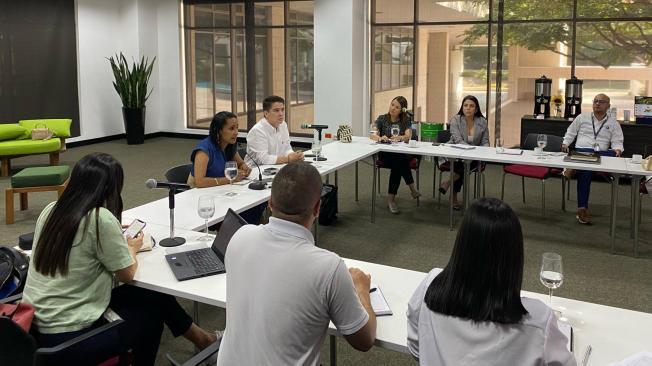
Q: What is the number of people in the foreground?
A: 3